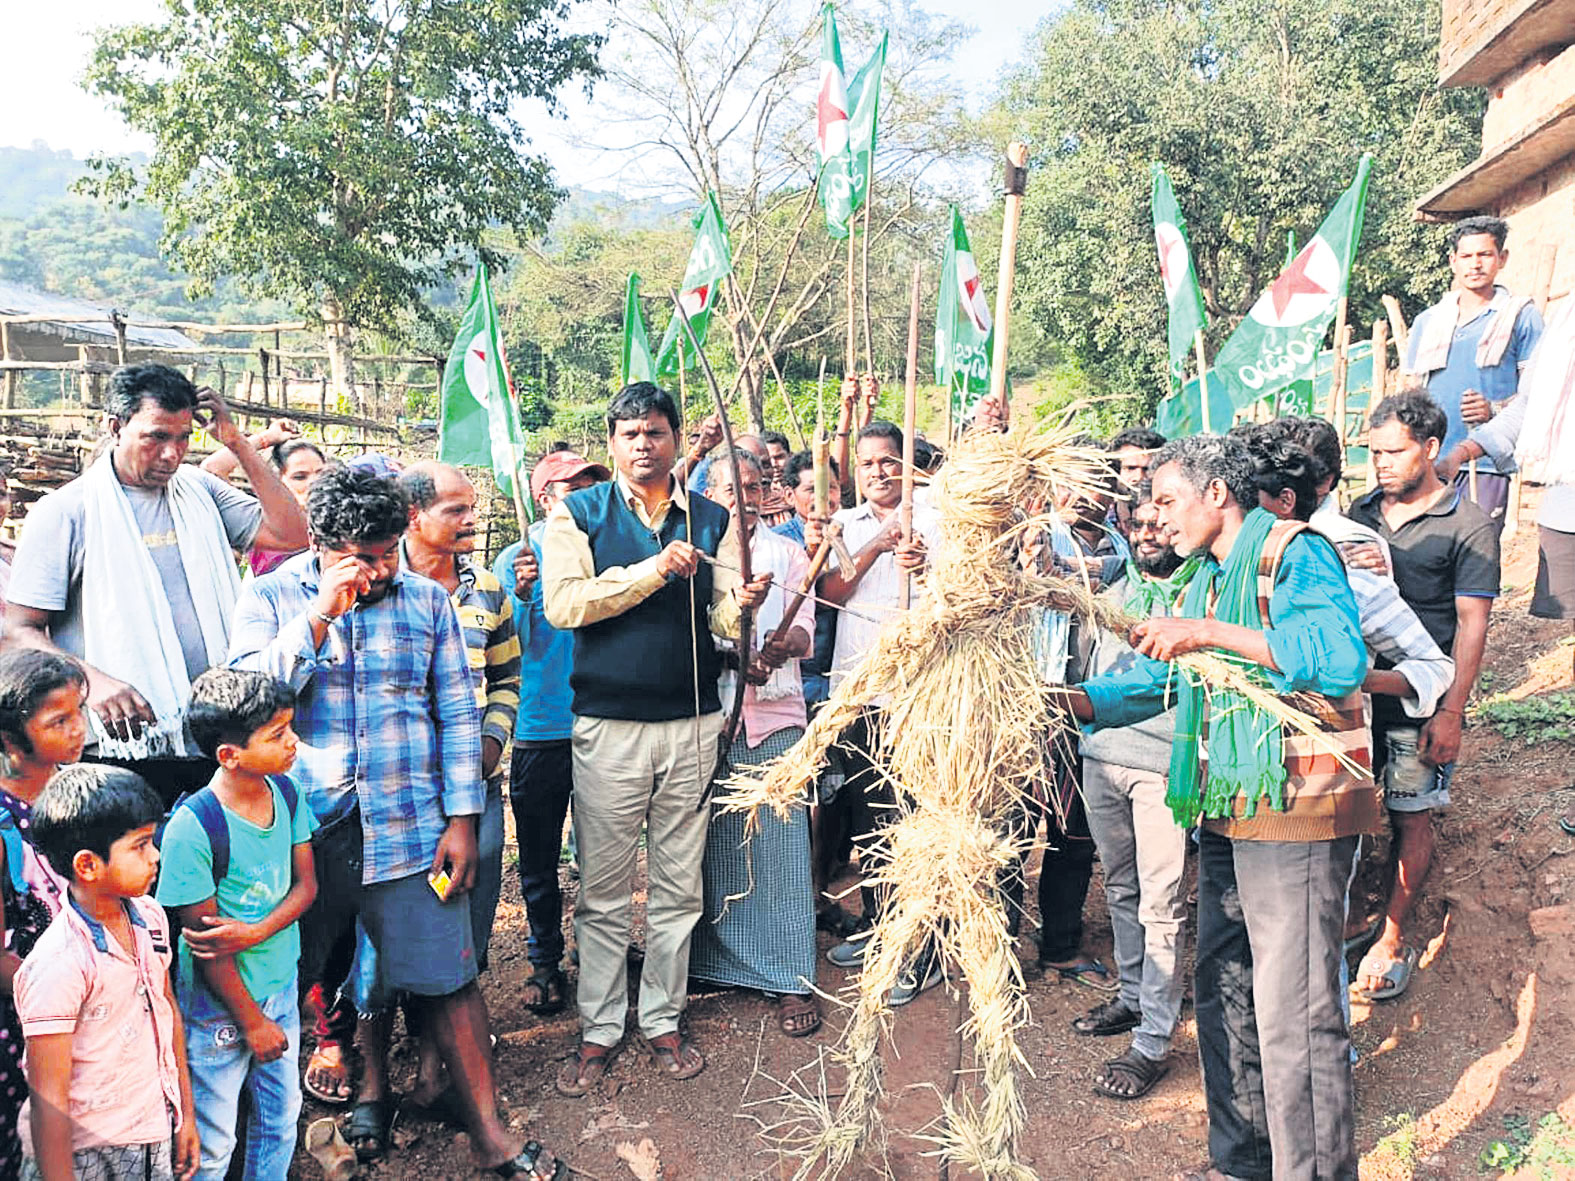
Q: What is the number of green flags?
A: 9